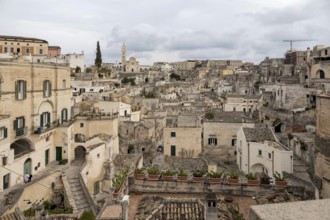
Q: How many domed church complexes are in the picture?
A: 1